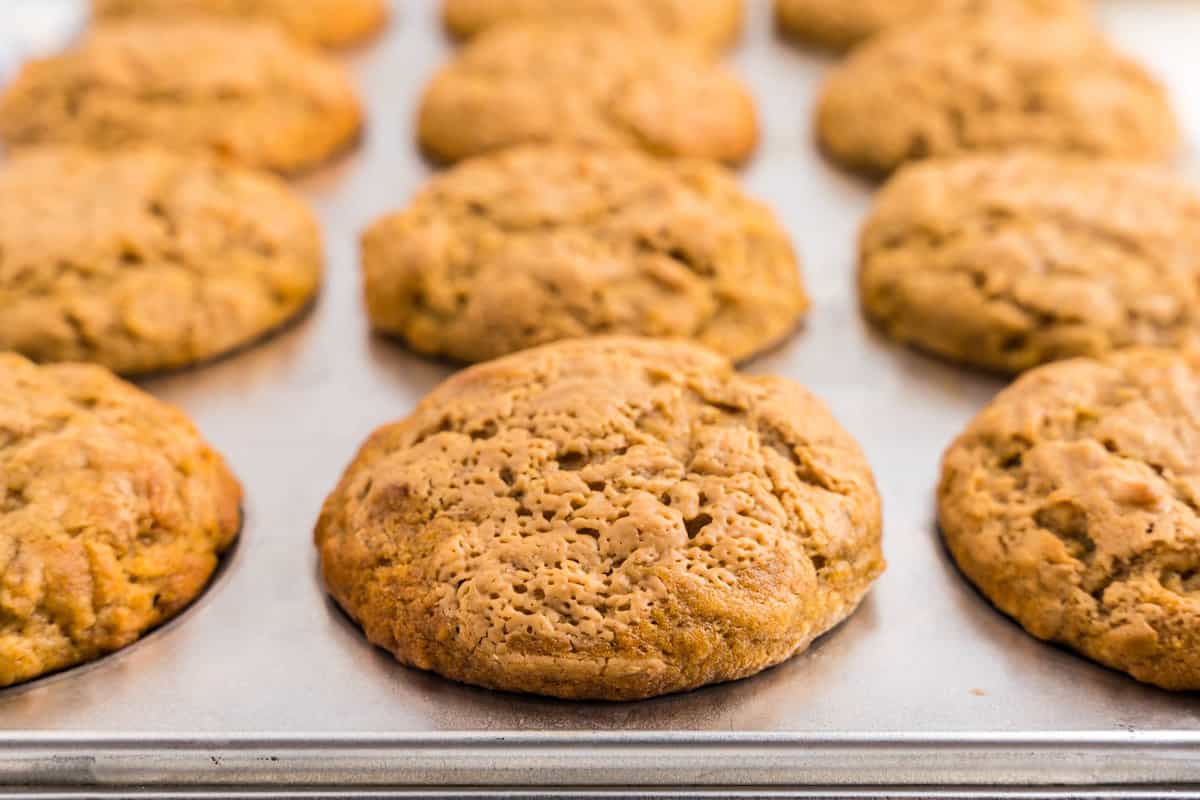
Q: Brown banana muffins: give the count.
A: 12